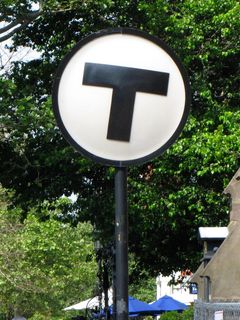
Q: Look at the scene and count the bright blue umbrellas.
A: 2